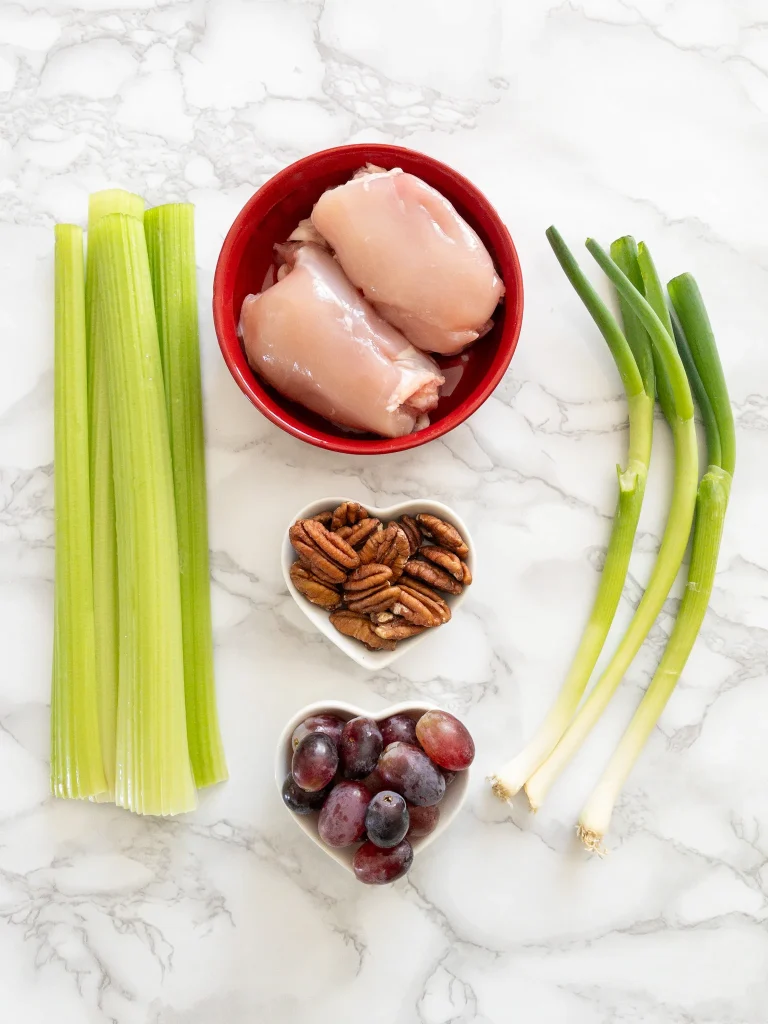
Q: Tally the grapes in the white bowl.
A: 13